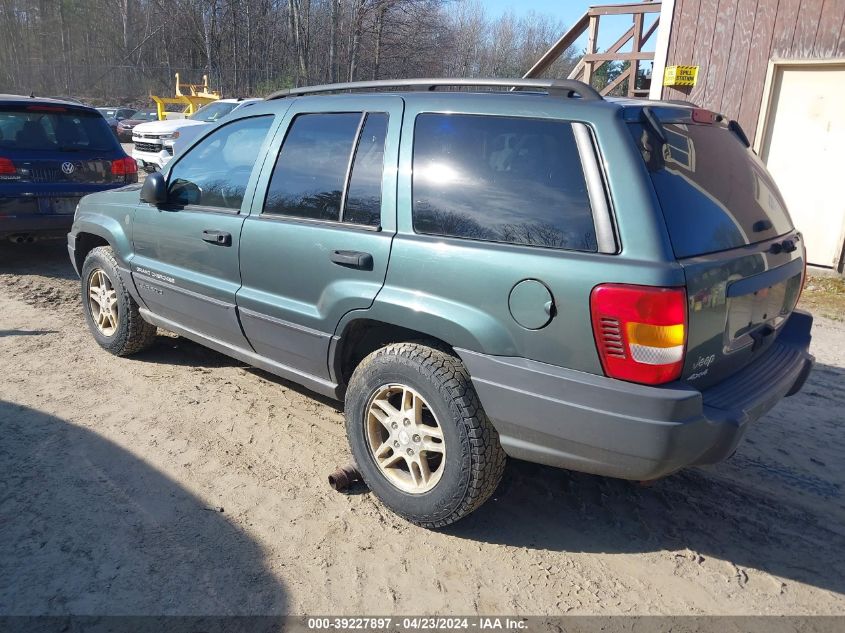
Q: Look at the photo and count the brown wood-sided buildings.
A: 1